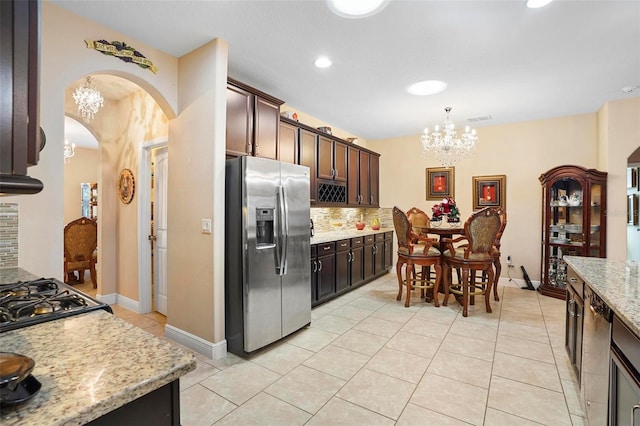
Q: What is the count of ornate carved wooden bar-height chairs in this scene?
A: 4